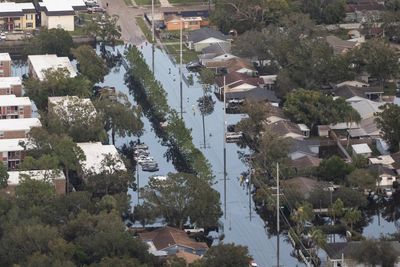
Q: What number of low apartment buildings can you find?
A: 11